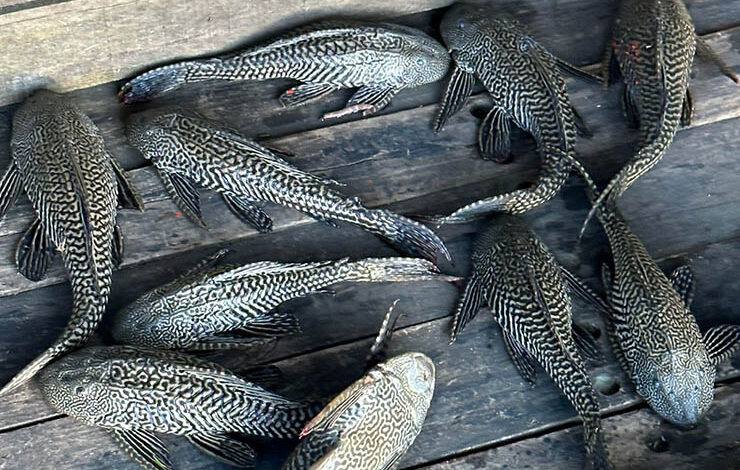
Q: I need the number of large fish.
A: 10